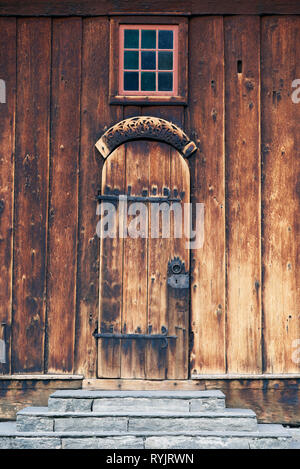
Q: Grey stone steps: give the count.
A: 3